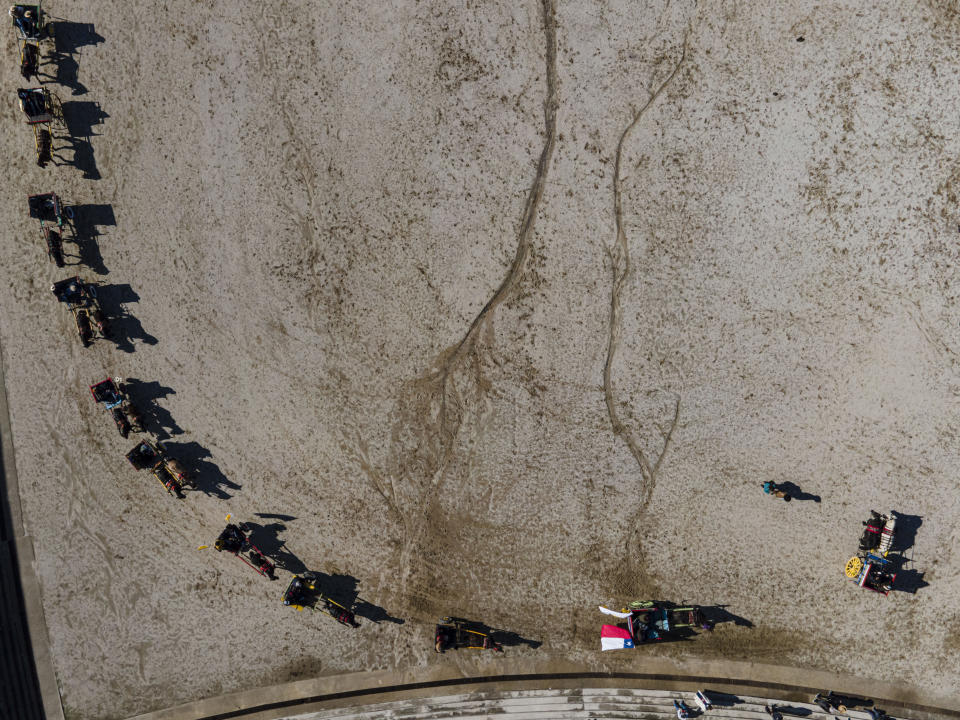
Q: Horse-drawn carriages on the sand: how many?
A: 11